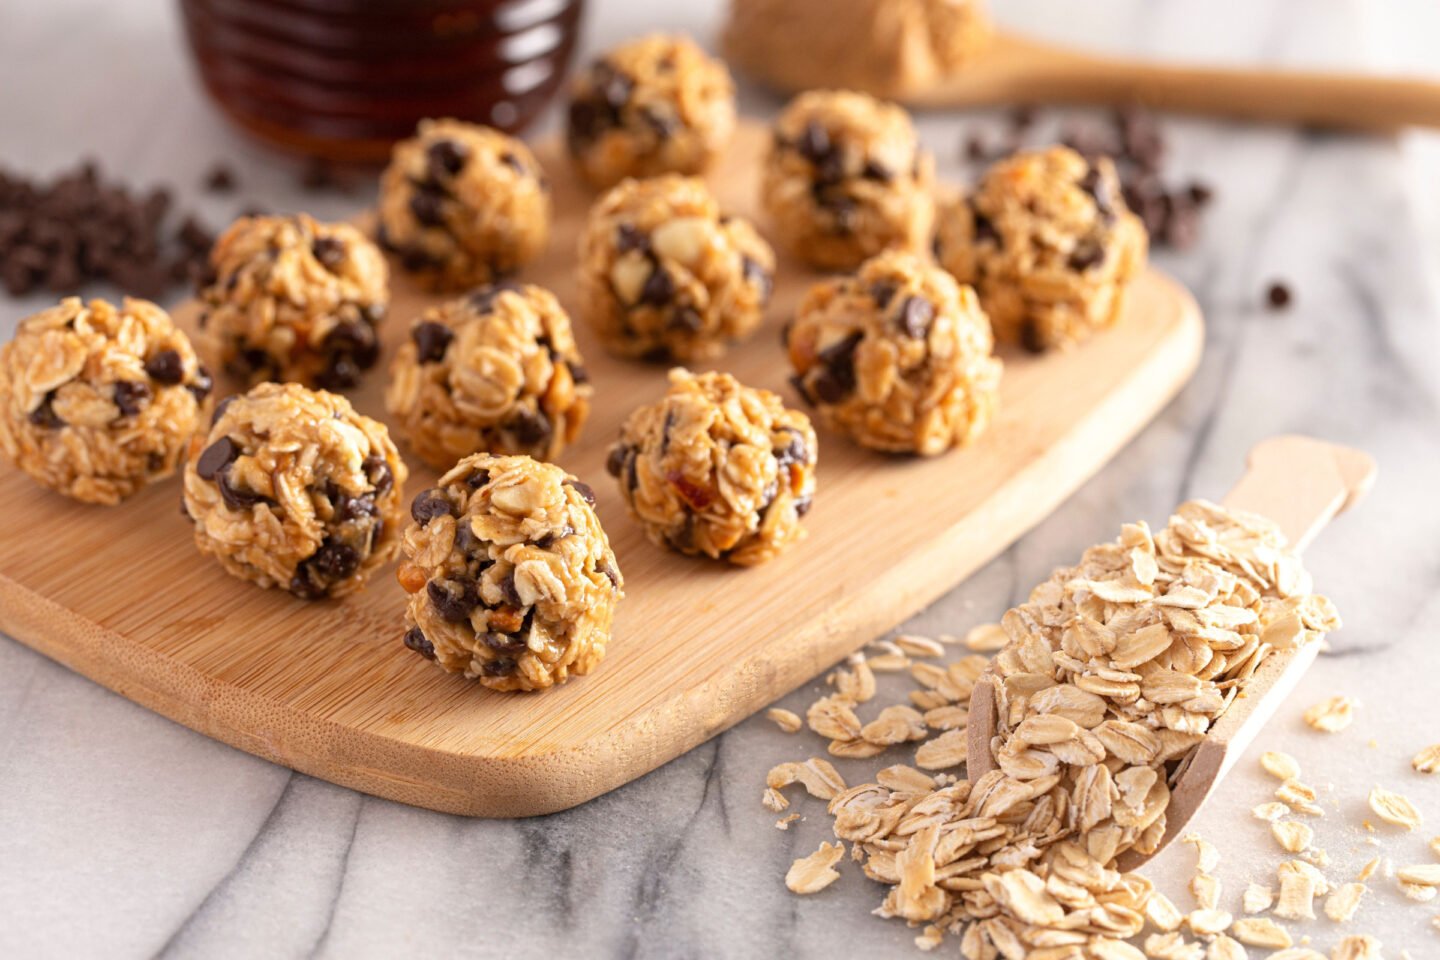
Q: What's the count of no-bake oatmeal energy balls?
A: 12